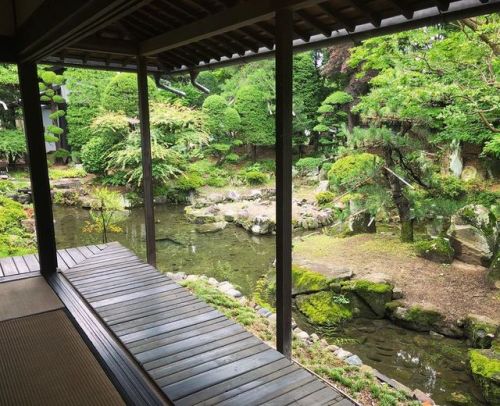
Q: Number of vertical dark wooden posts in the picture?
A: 3